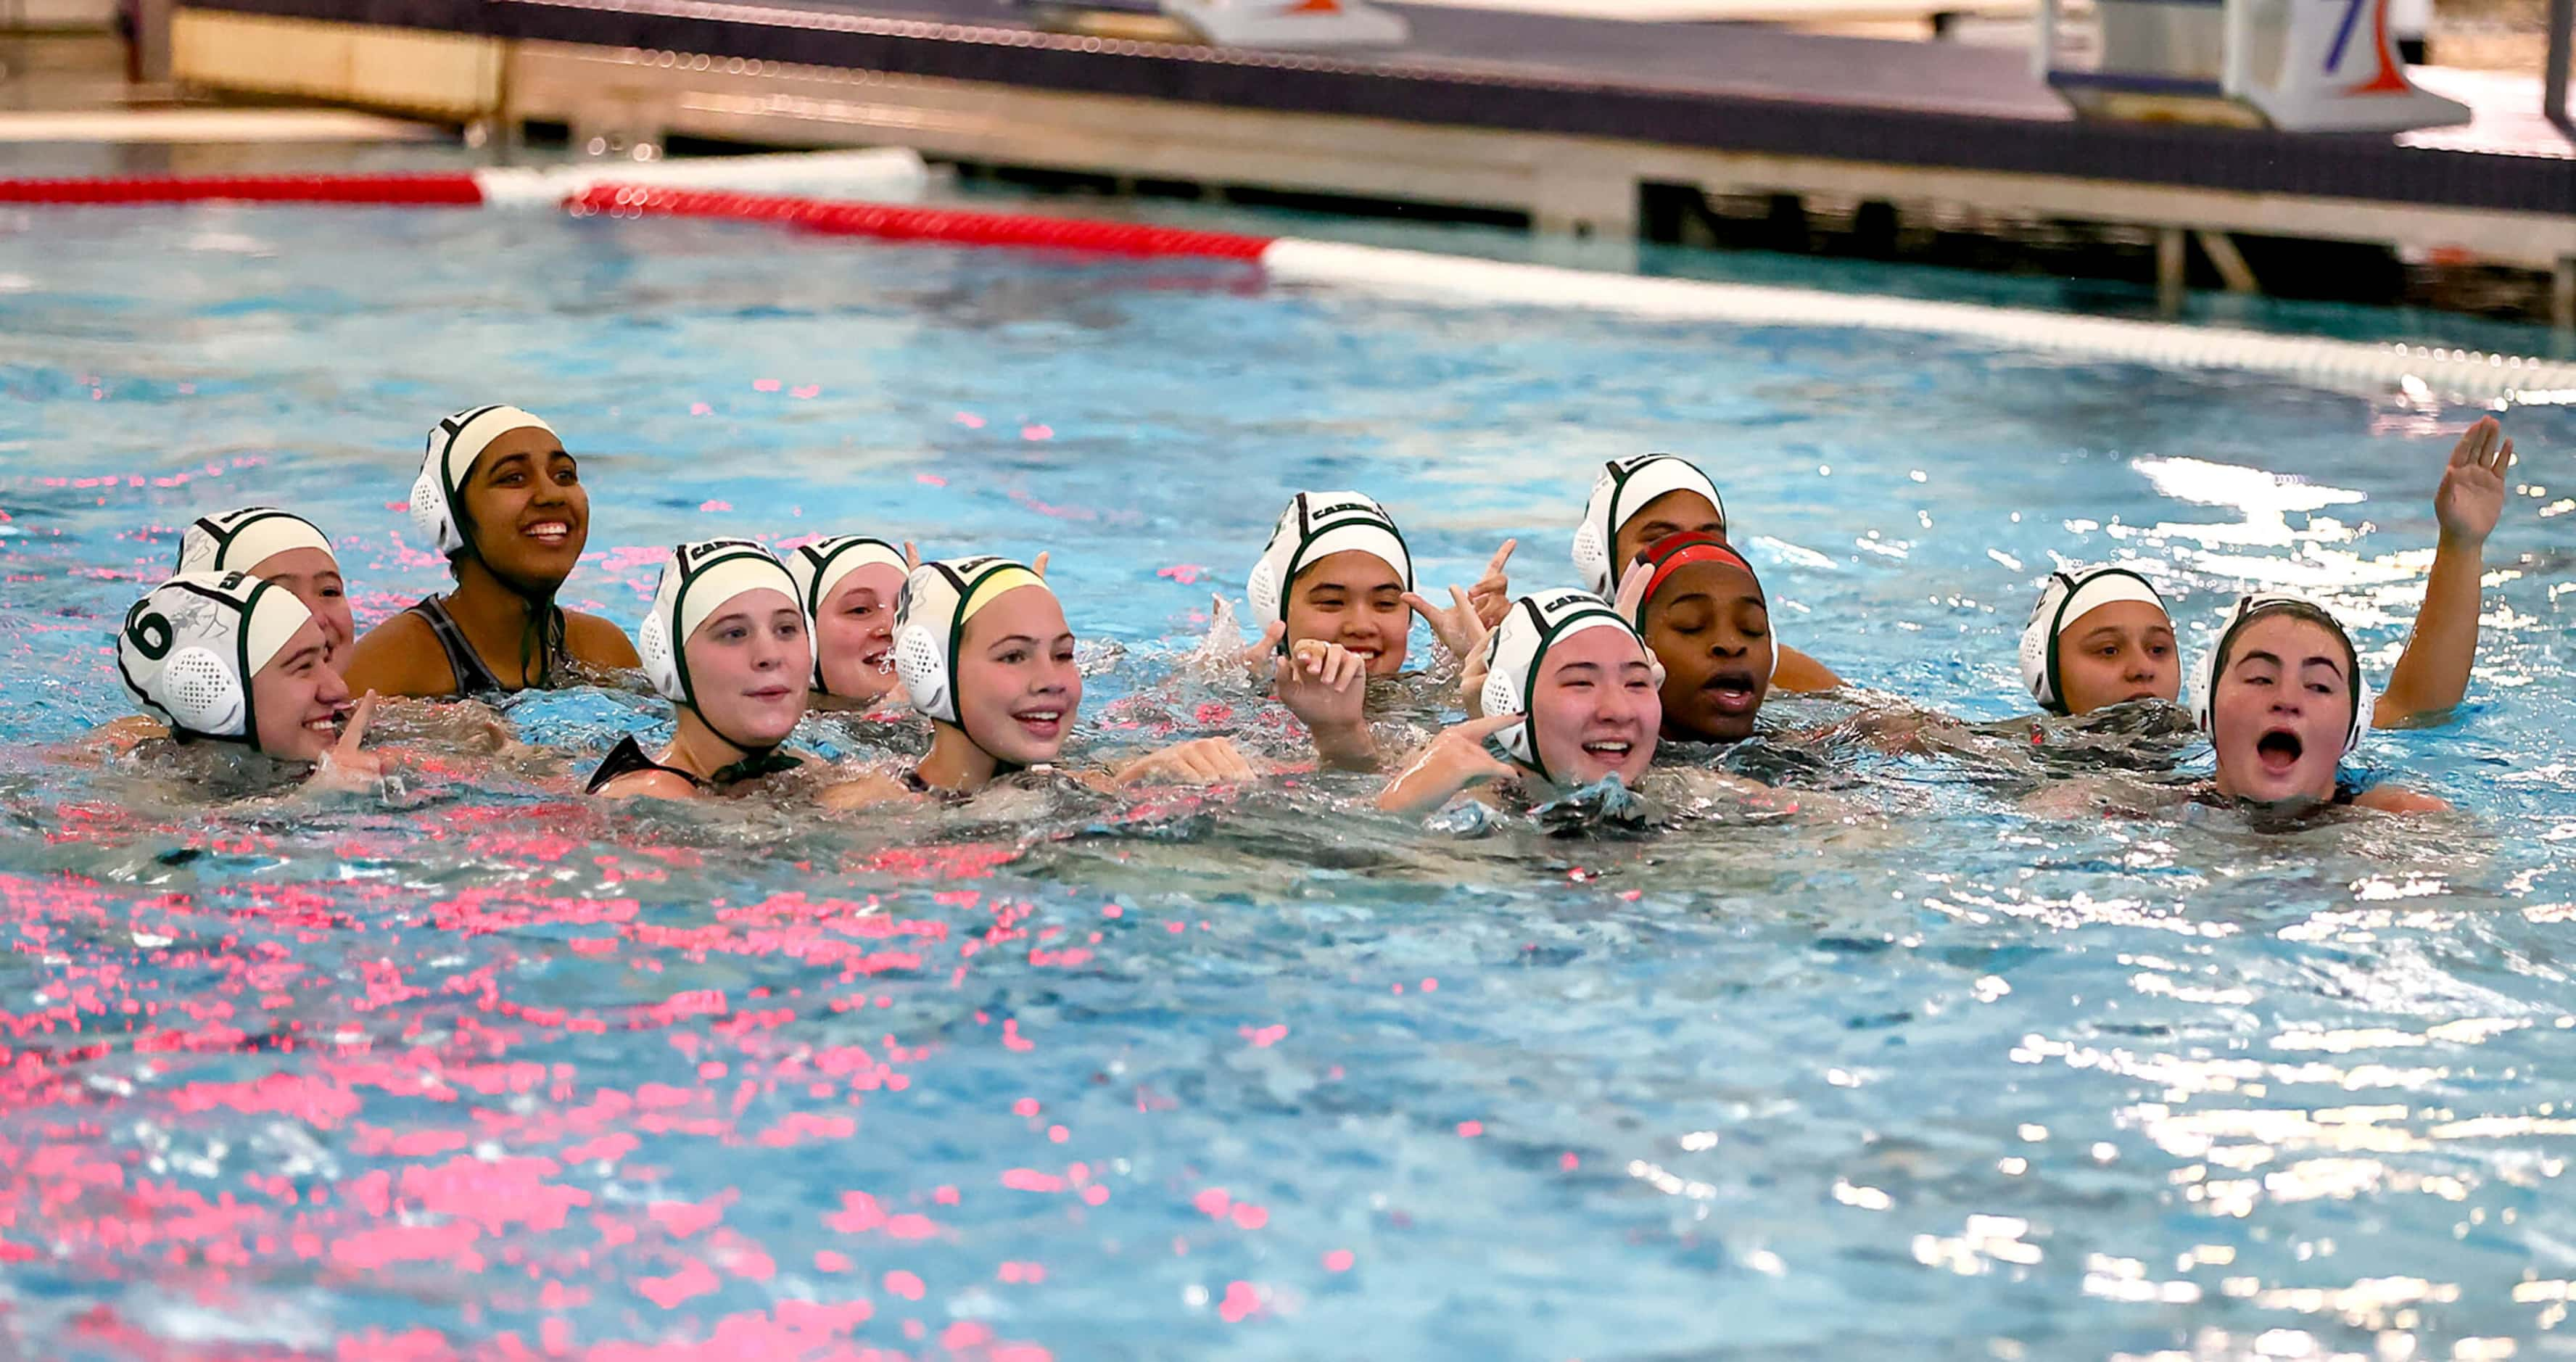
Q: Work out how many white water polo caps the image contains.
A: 11